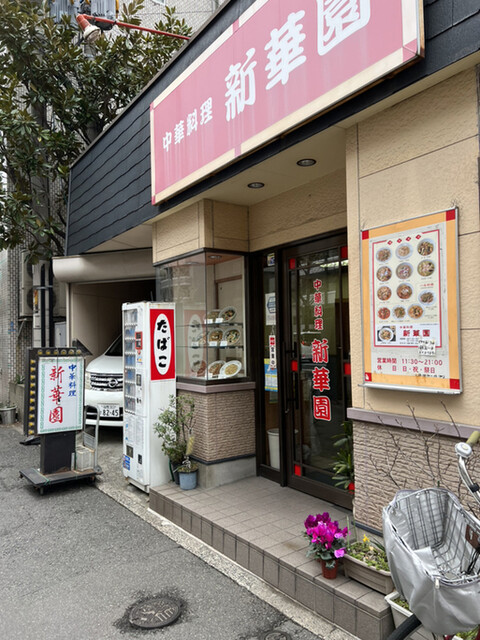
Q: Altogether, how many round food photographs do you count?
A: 12